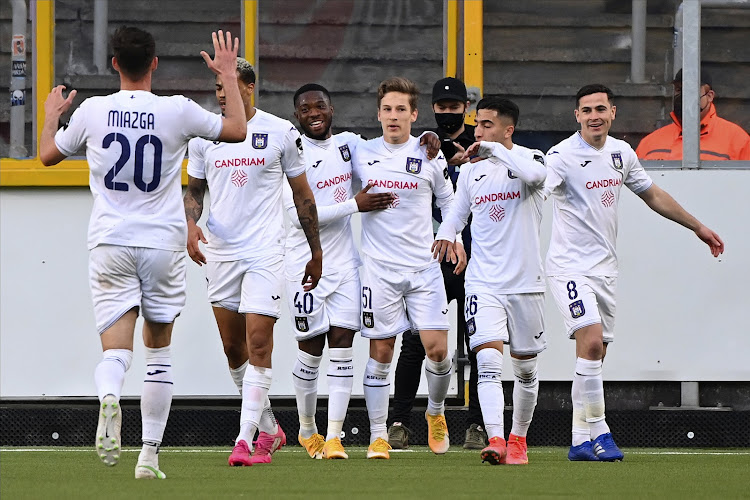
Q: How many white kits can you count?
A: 6